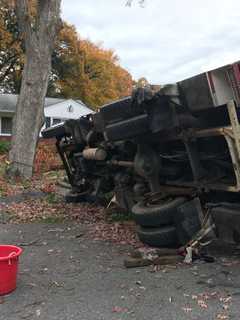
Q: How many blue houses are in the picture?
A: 0